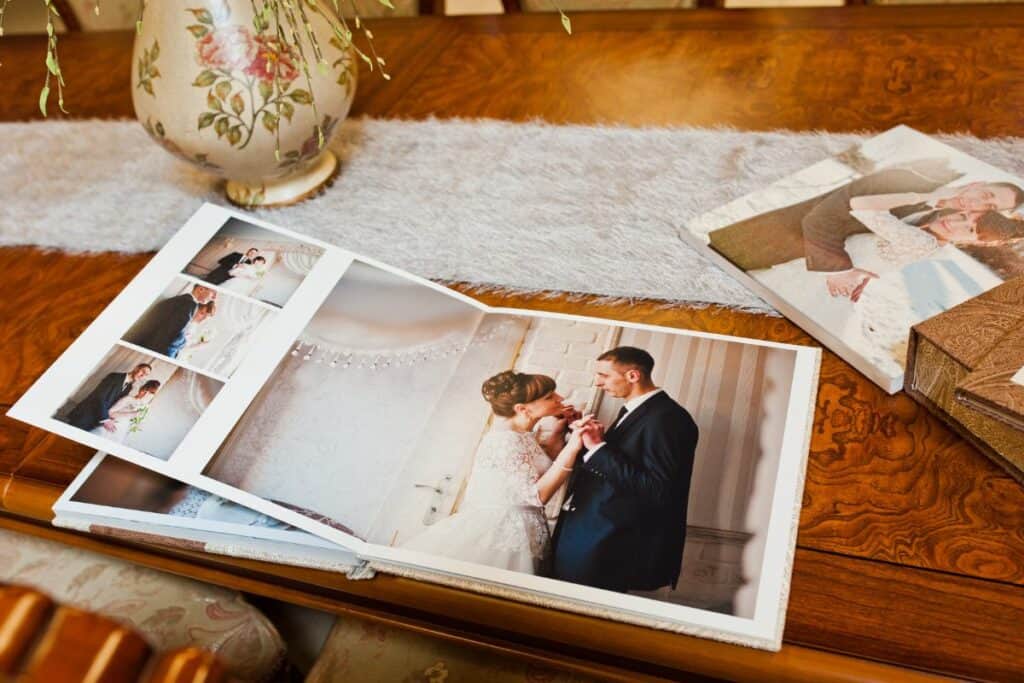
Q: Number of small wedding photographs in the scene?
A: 3